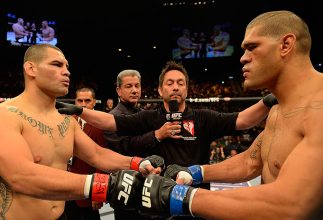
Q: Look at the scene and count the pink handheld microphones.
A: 0